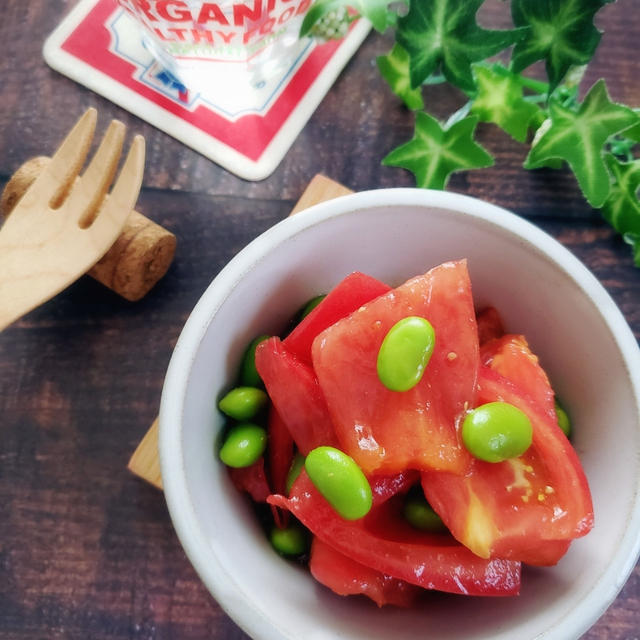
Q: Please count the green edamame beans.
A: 11